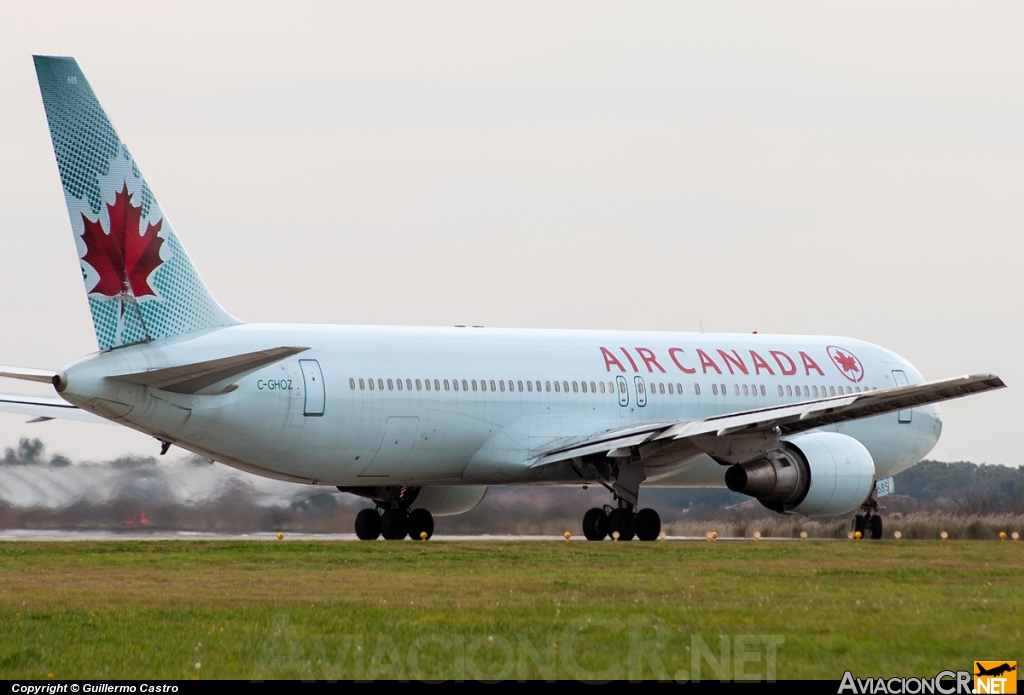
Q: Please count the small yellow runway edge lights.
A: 15